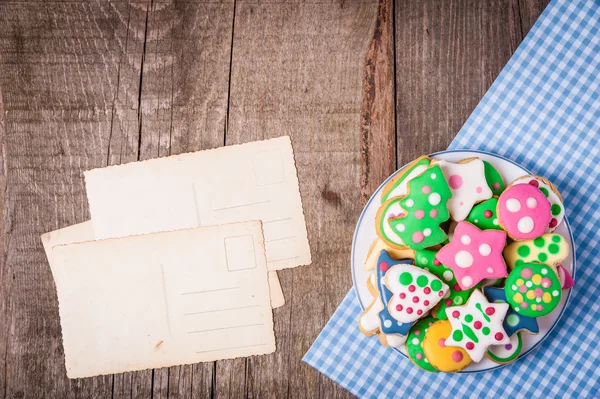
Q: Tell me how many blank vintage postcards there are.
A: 3